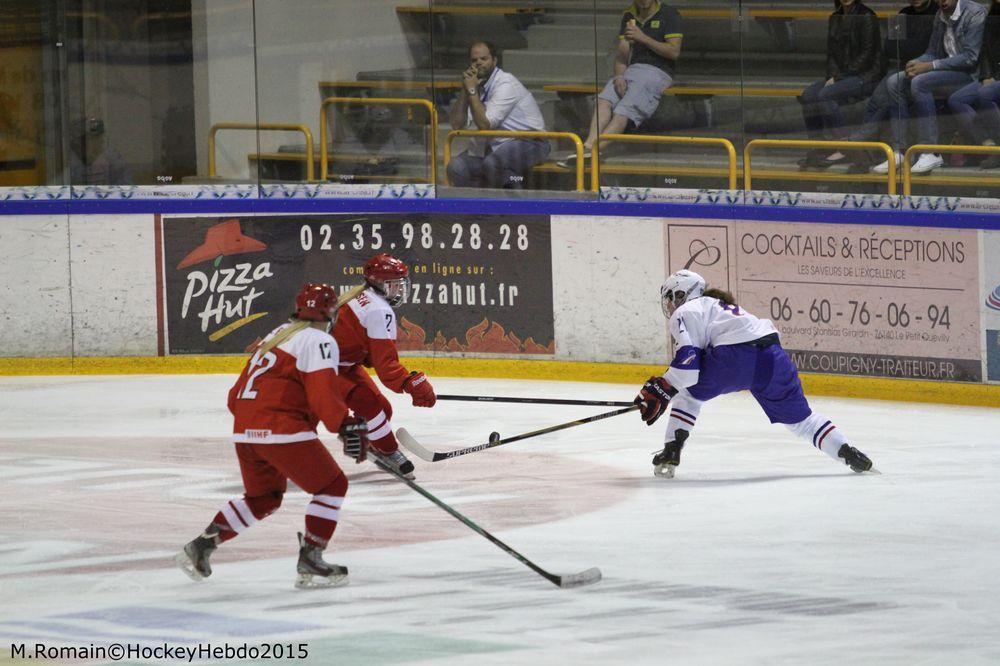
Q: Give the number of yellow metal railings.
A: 6